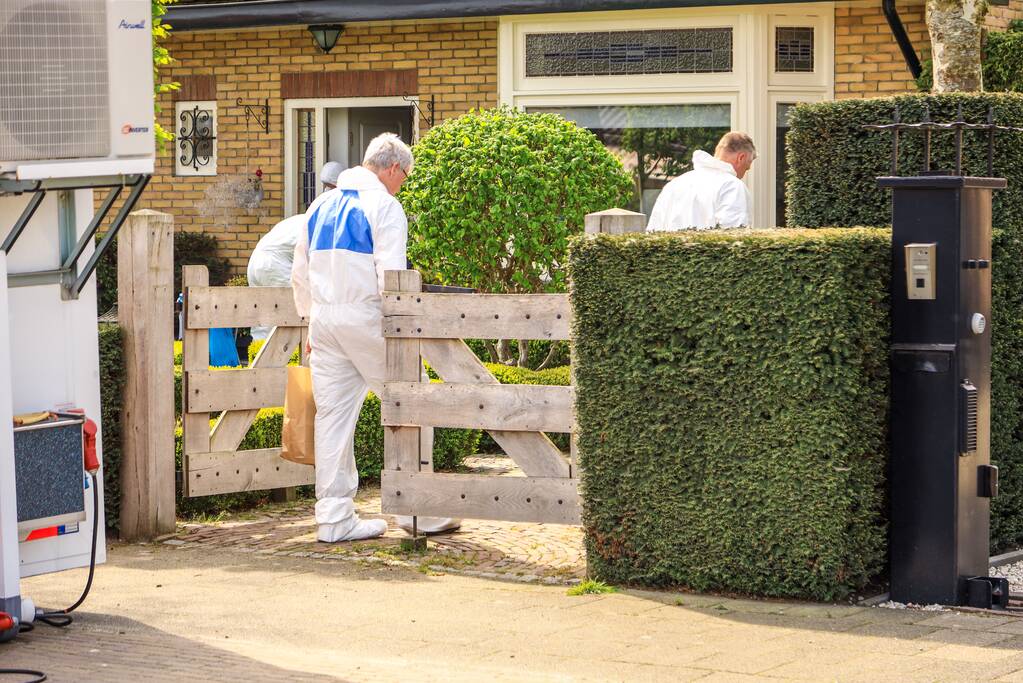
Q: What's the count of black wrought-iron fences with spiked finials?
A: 1